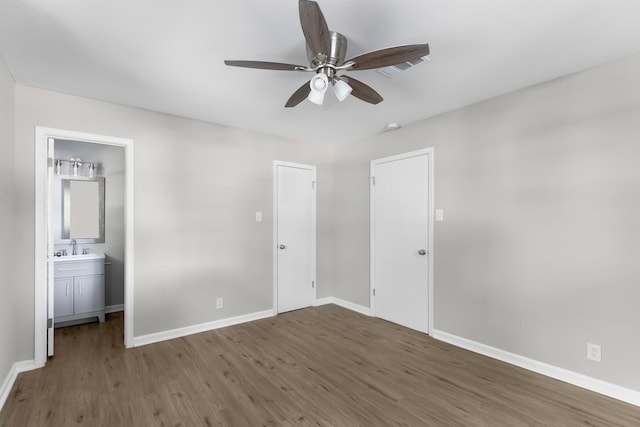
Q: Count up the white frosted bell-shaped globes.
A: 3